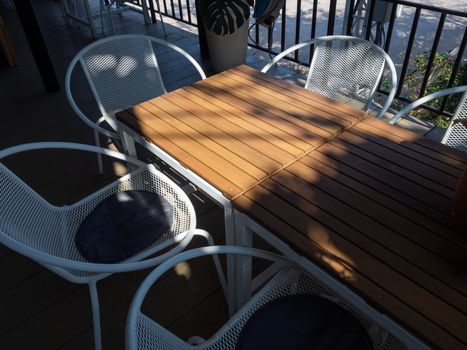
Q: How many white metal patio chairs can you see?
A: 5